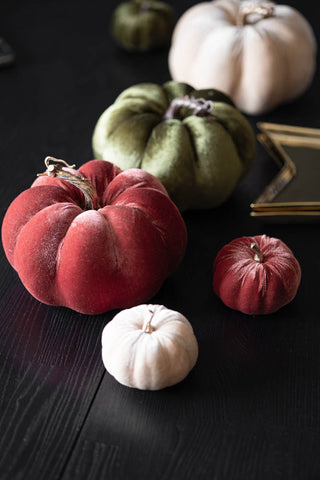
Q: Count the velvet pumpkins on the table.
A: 6